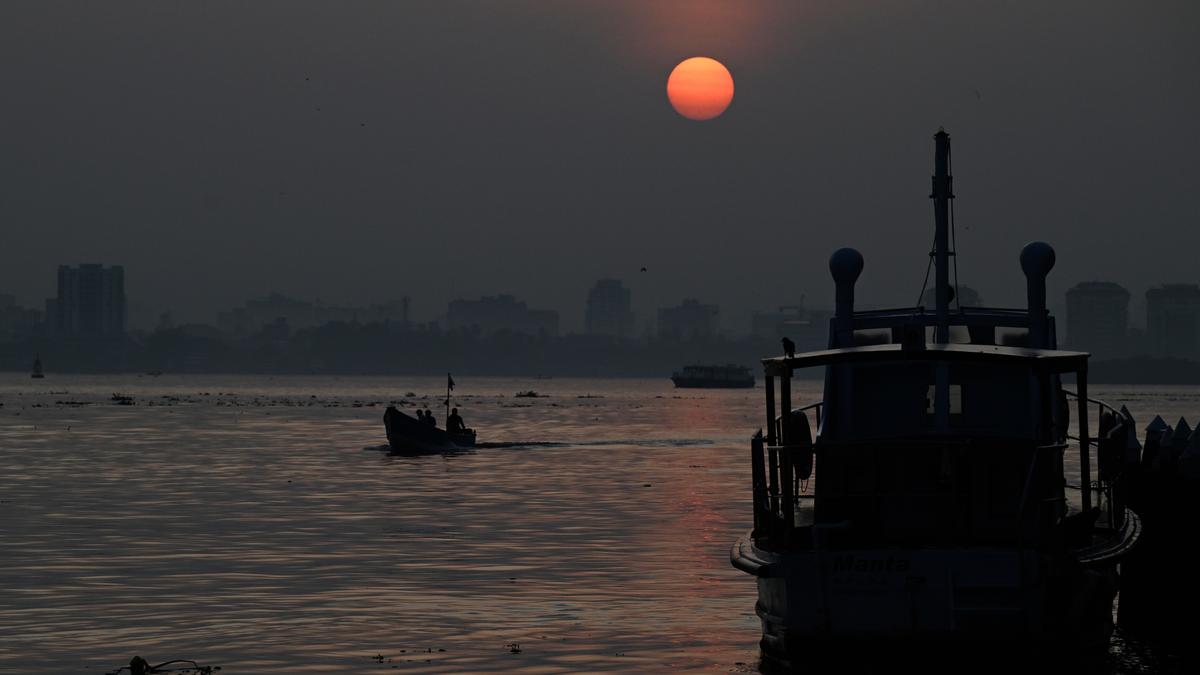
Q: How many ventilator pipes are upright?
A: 2